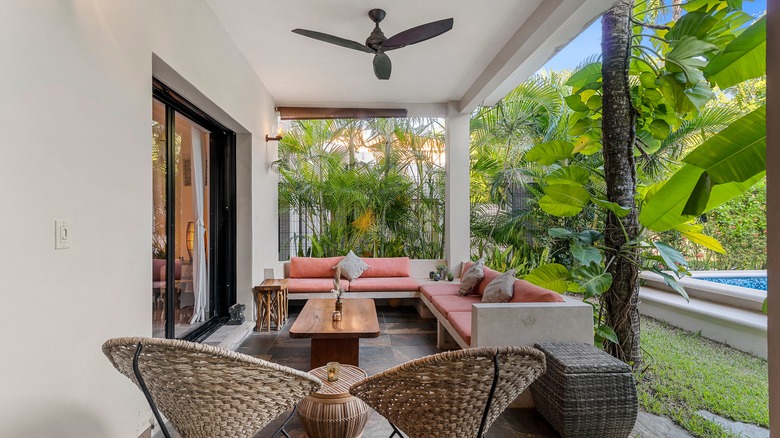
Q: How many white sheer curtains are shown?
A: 1